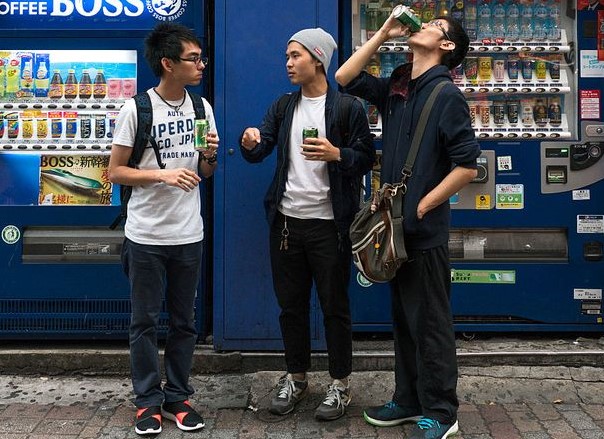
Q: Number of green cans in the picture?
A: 3